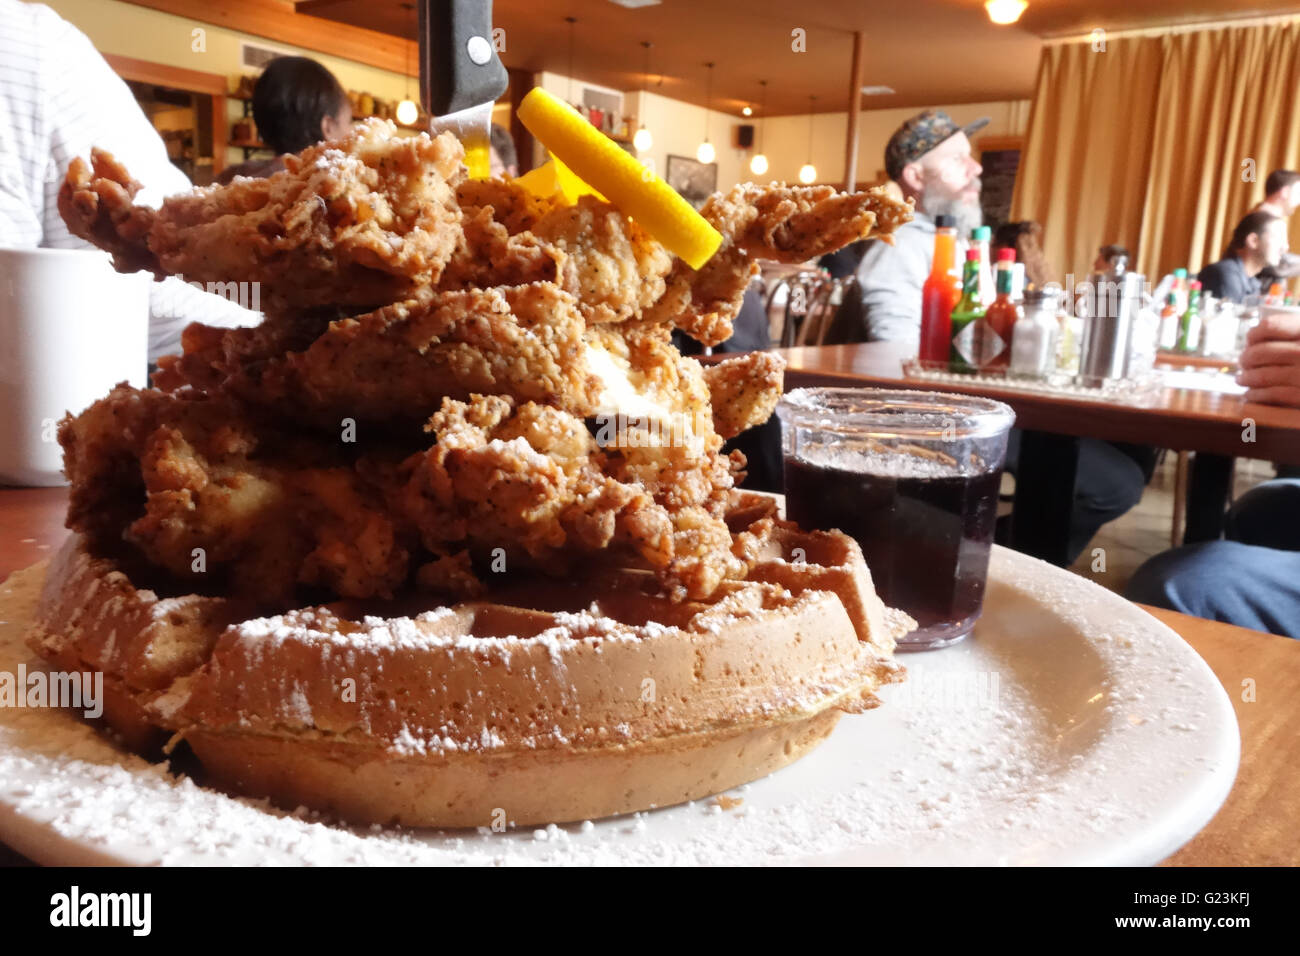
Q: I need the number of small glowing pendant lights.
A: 5